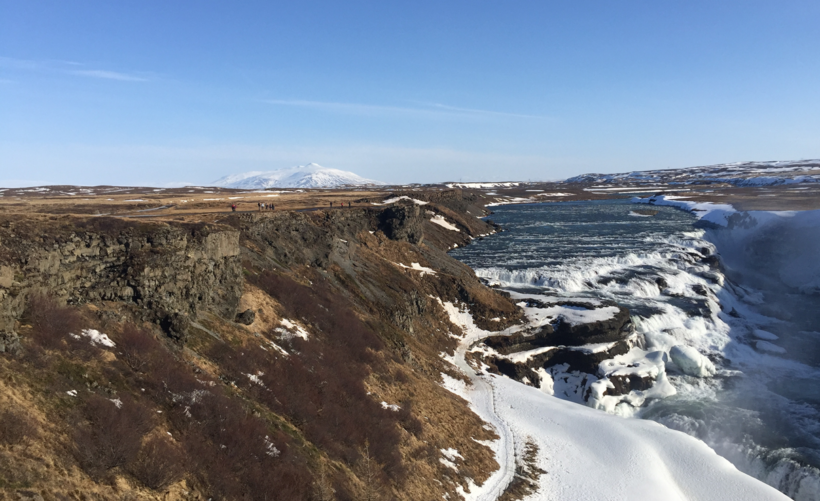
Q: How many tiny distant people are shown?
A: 10